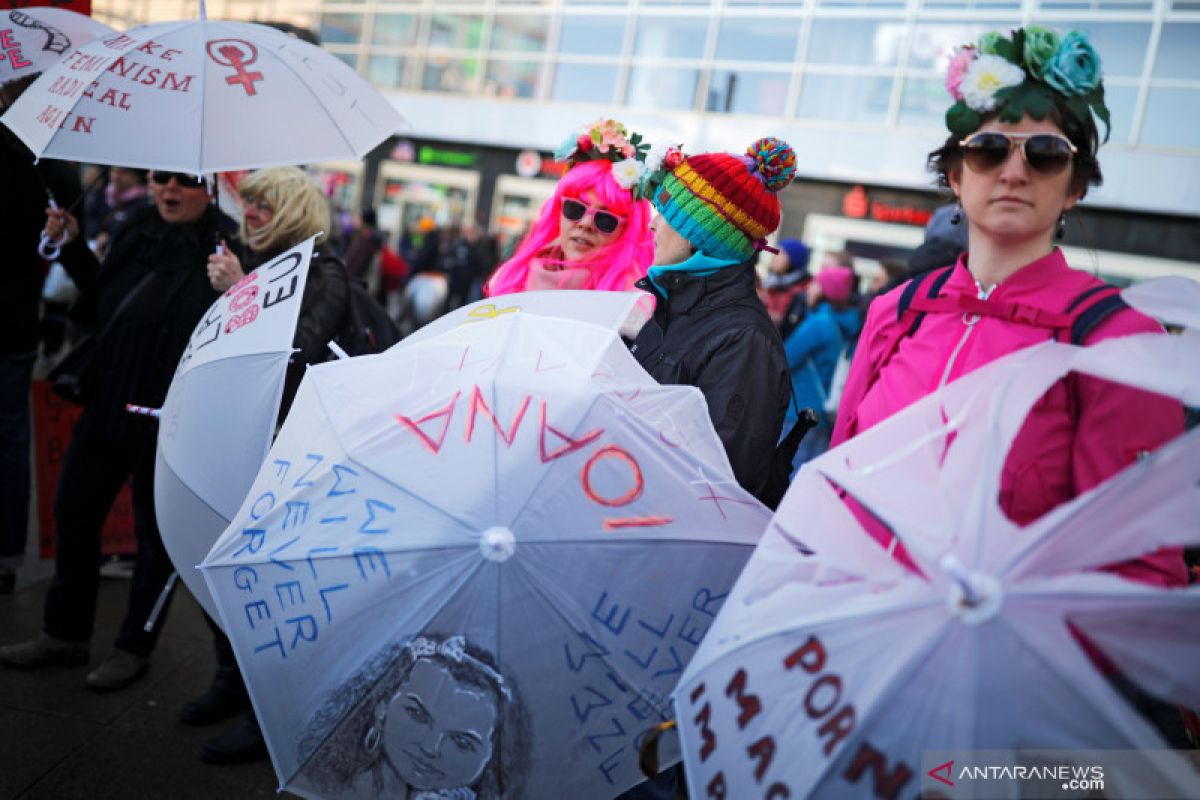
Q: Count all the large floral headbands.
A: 2